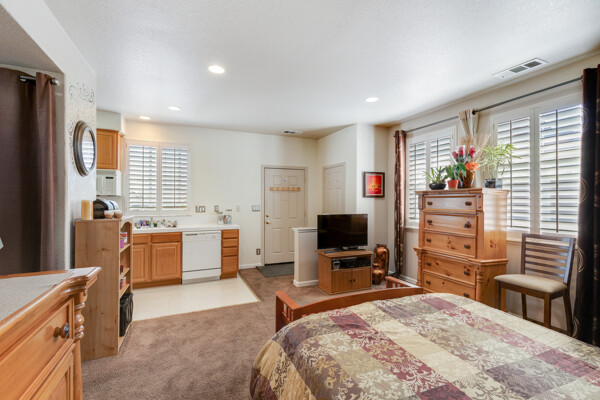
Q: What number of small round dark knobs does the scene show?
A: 13